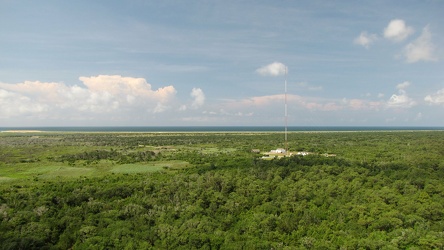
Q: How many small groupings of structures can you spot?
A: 1